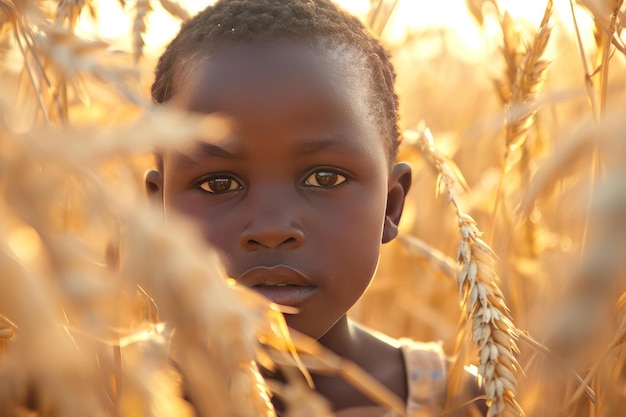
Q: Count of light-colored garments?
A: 1